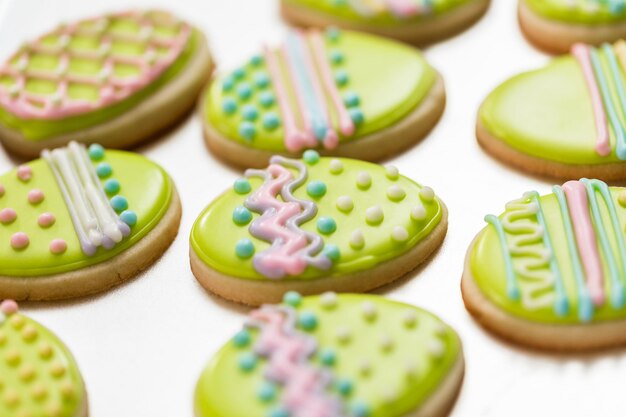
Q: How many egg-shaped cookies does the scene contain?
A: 10